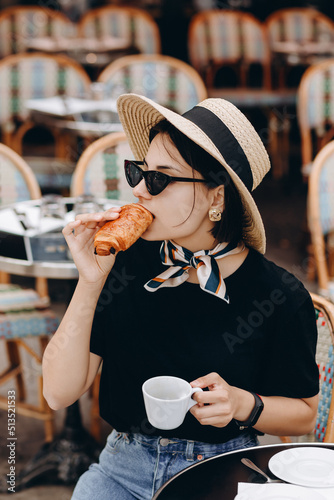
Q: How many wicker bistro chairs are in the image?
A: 11